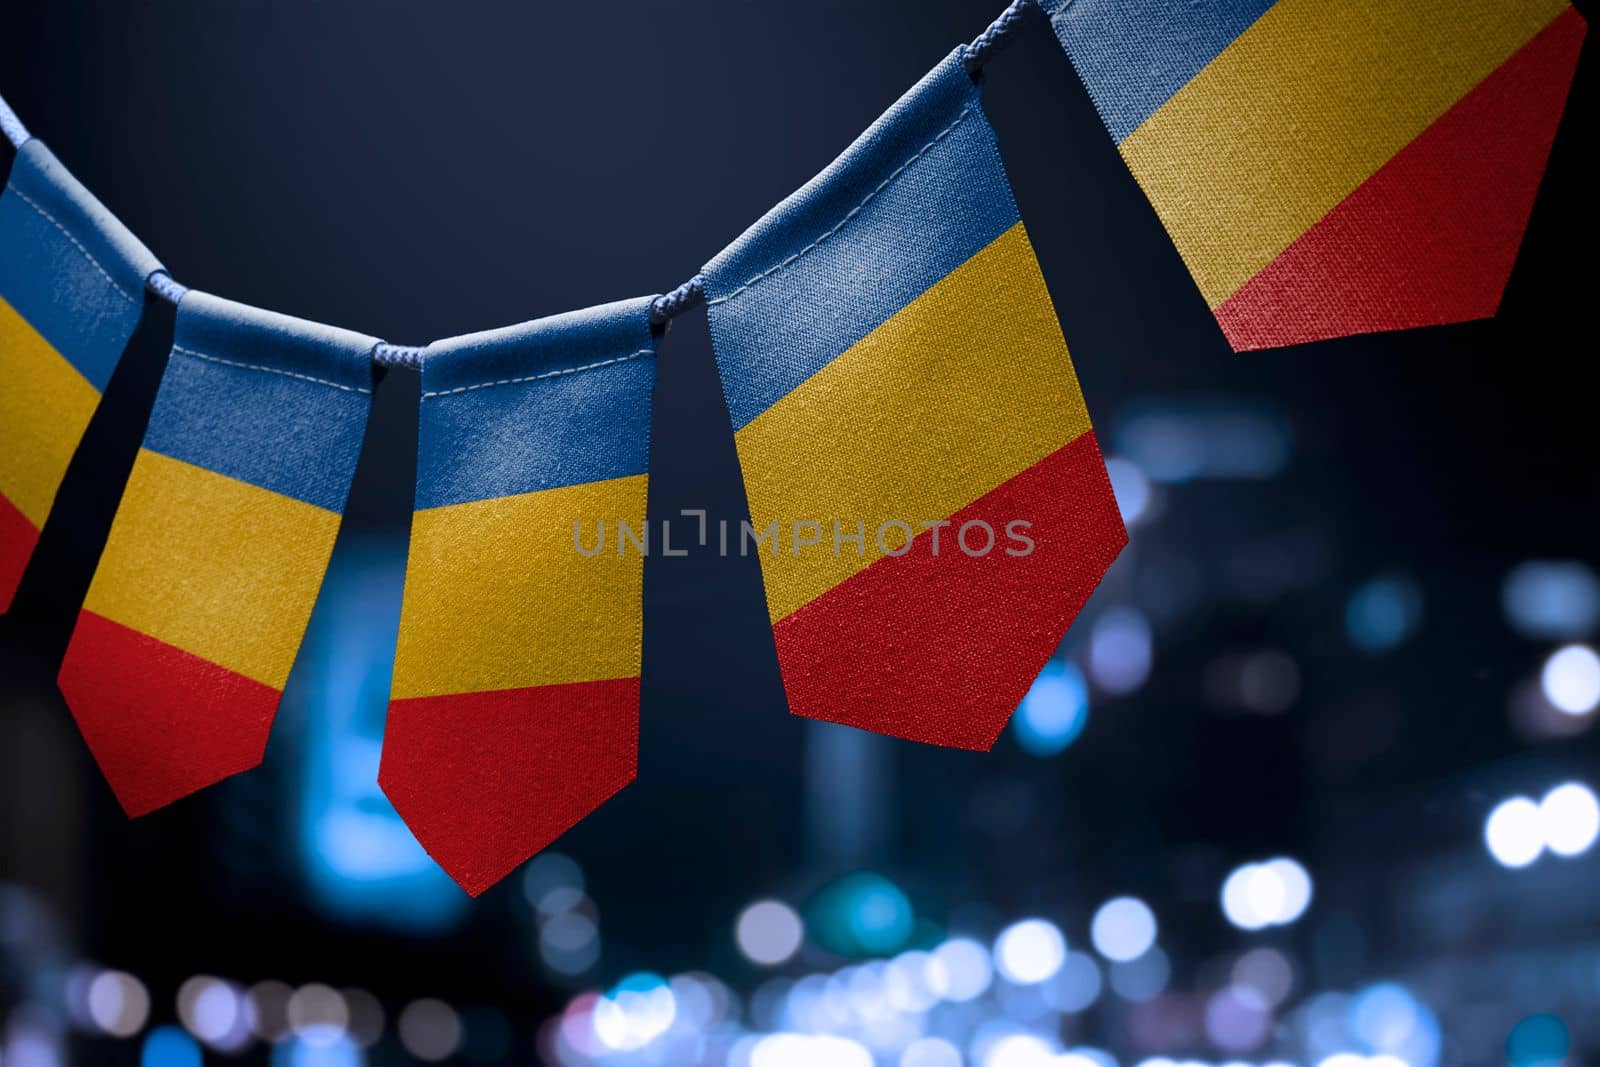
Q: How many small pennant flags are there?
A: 5